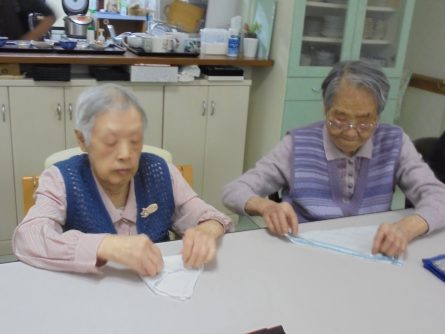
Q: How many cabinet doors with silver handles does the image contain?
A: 5